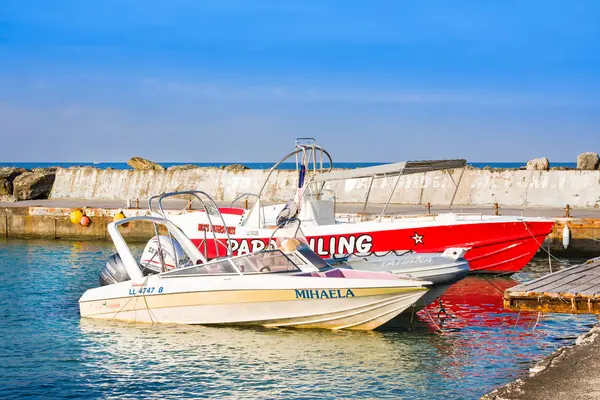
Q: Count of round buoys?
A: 3